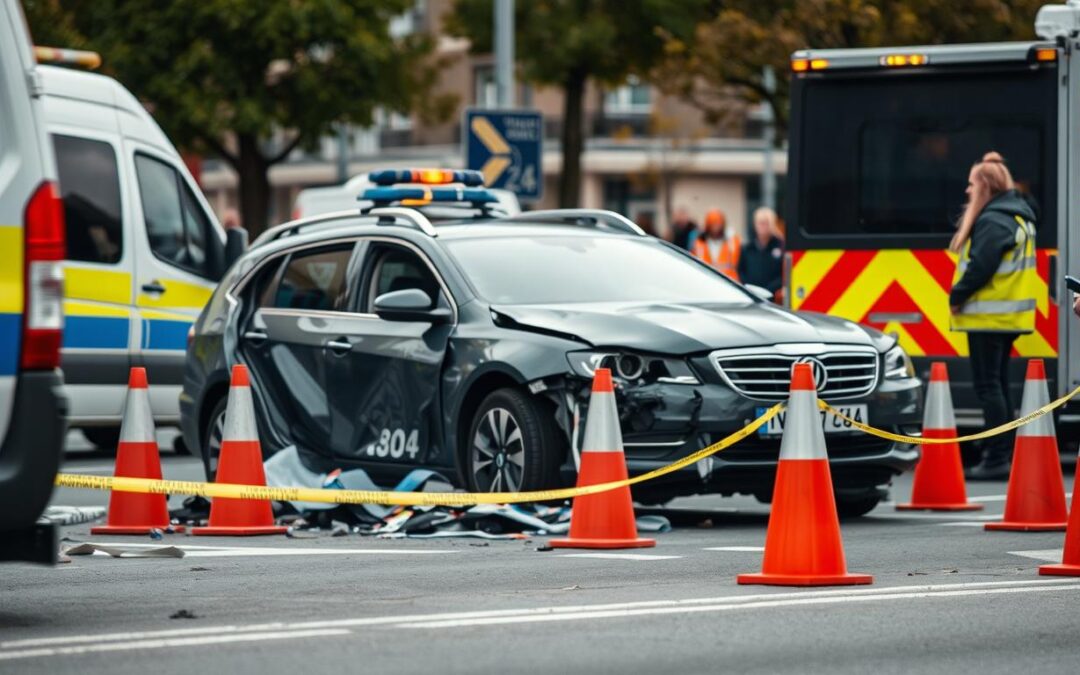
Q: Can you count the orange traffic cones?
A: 7